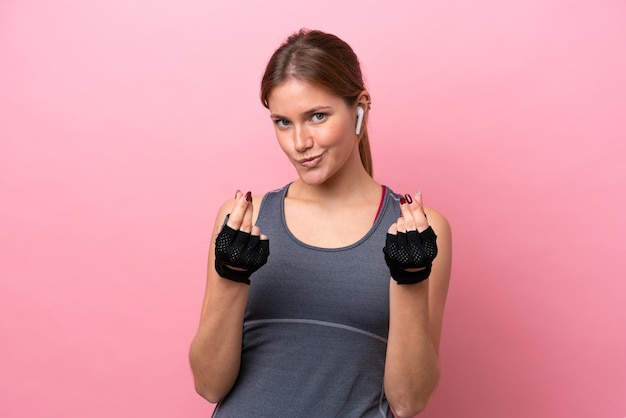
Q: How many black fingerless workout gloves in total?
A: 2